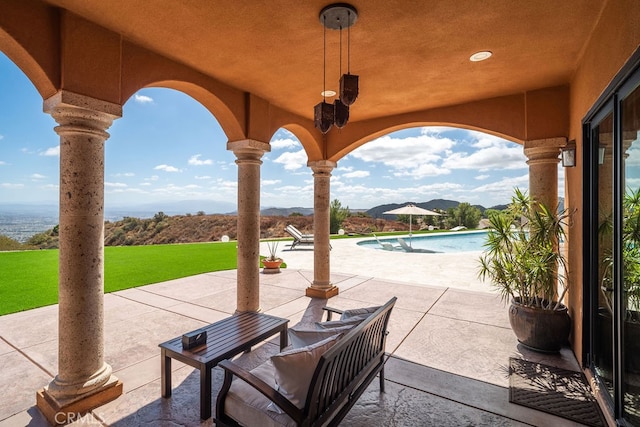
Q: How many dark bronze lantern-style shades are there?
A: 3